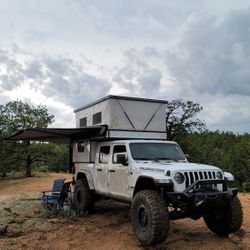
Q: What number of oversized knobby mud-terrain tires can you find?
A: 3